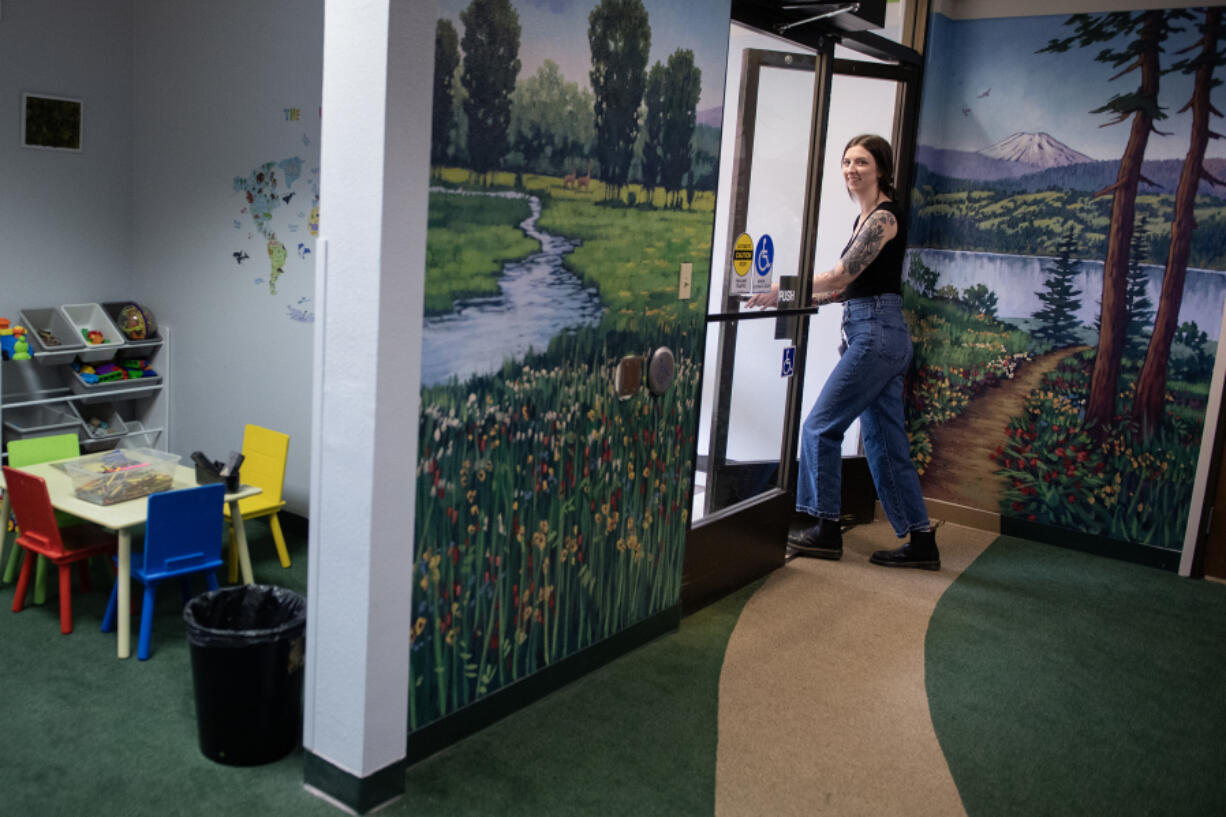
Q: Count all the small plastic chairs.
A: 4